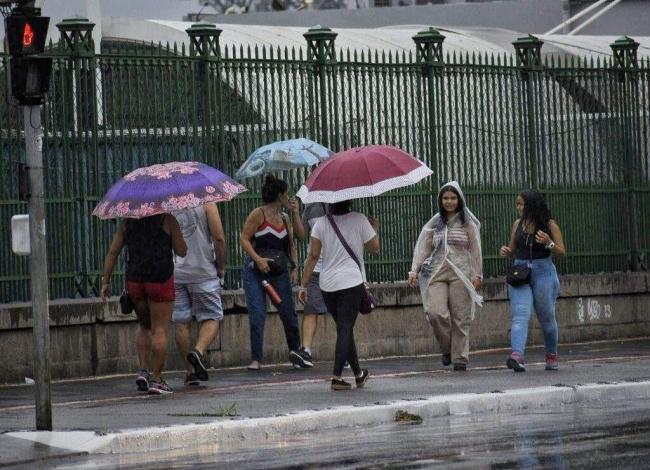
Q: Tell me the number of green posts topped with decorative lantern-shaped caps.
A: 6